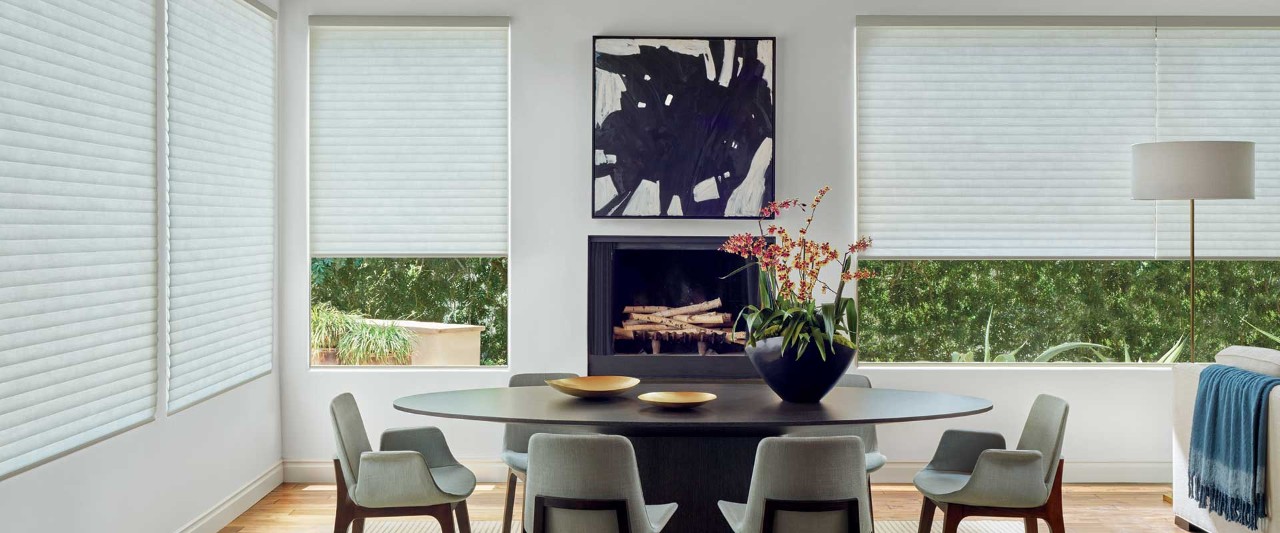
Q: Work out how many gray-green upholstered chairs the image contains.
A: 6